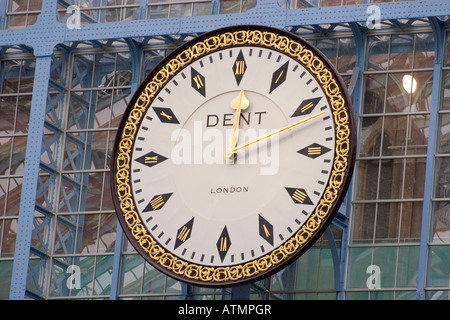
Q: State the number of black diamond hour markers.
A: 12